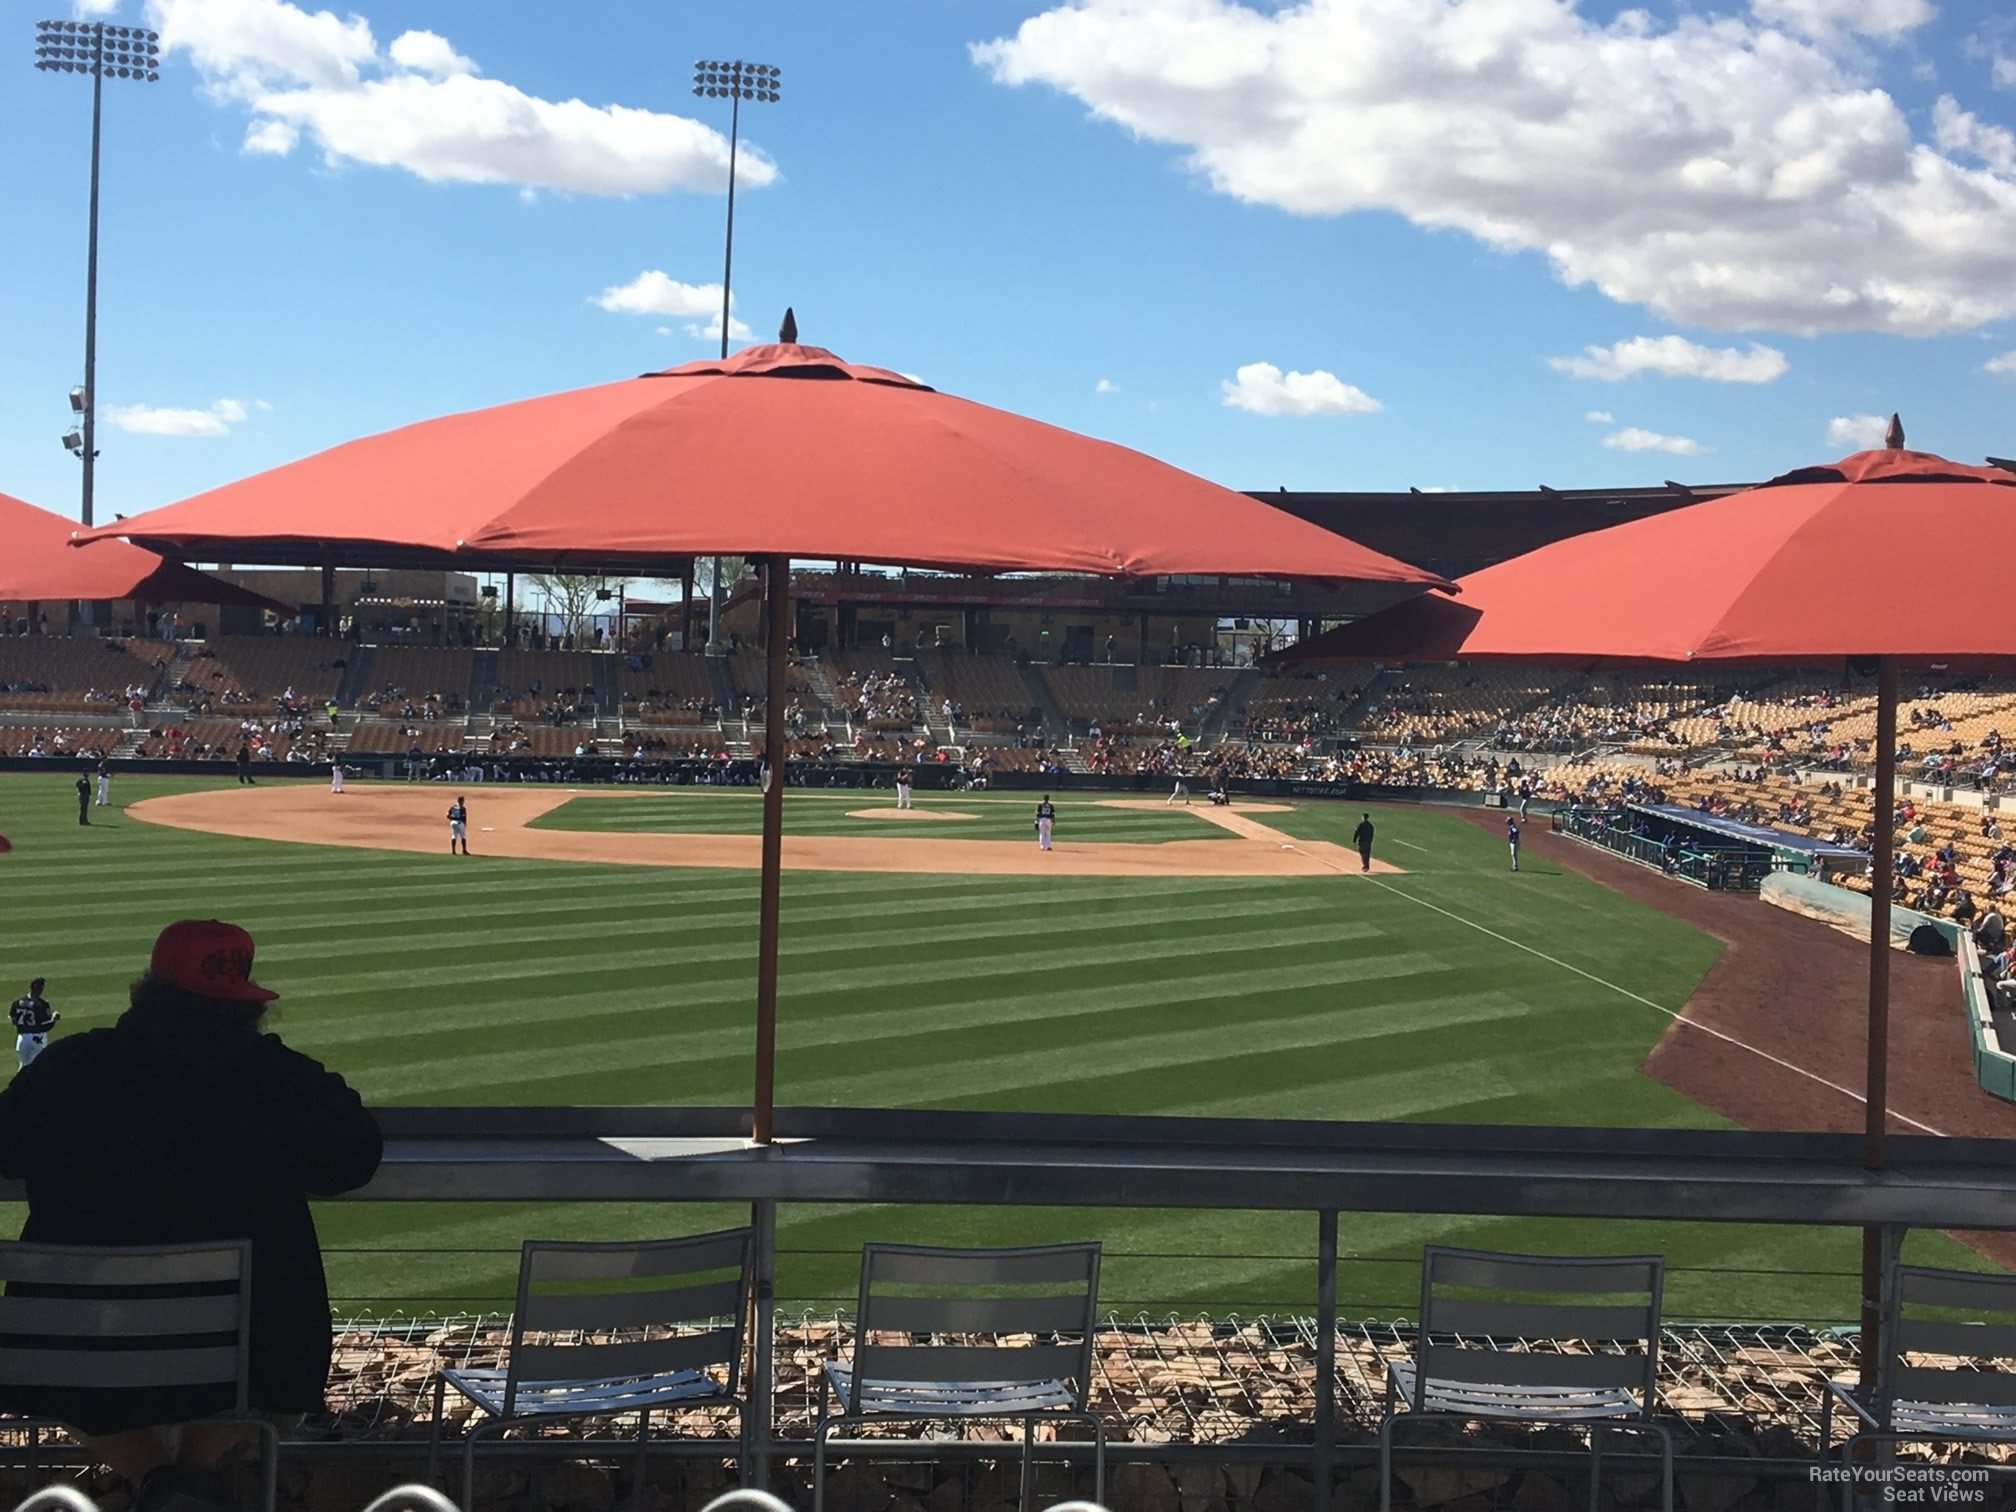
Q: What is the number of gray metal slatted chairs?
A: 5